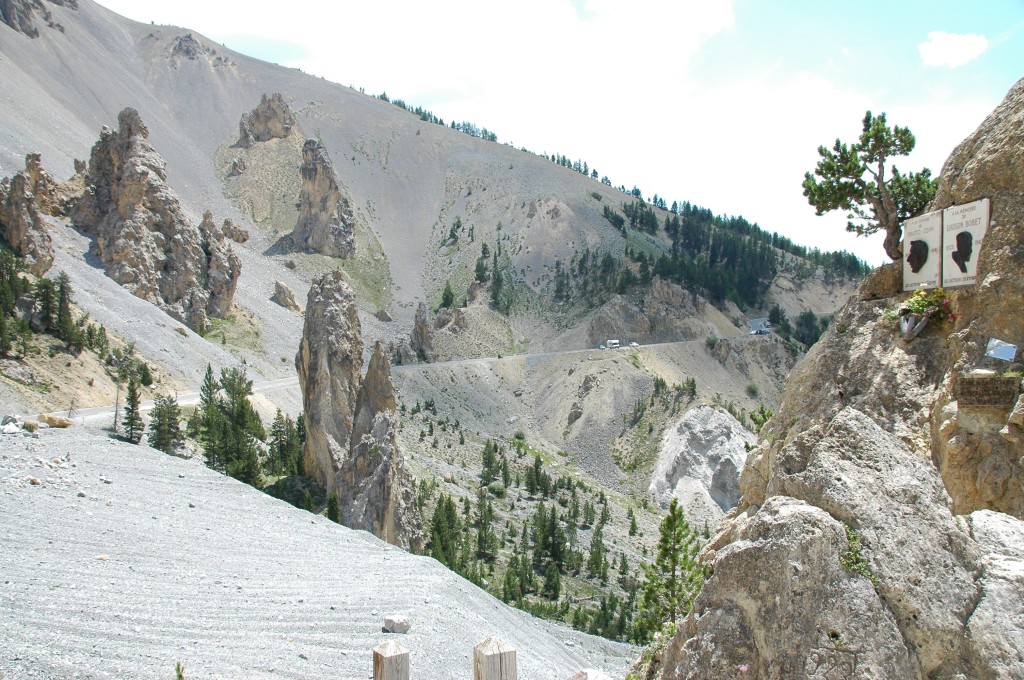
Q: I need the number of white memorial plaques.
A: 2